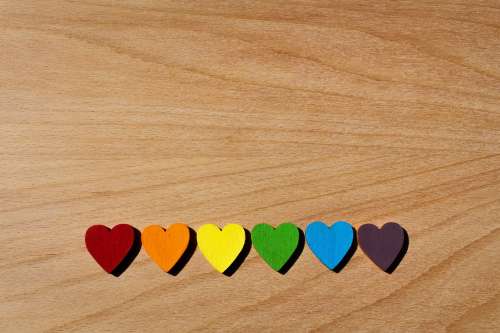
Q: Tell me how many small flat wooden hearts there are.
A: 6